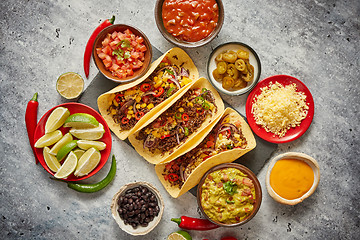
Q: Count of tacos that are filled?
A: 3